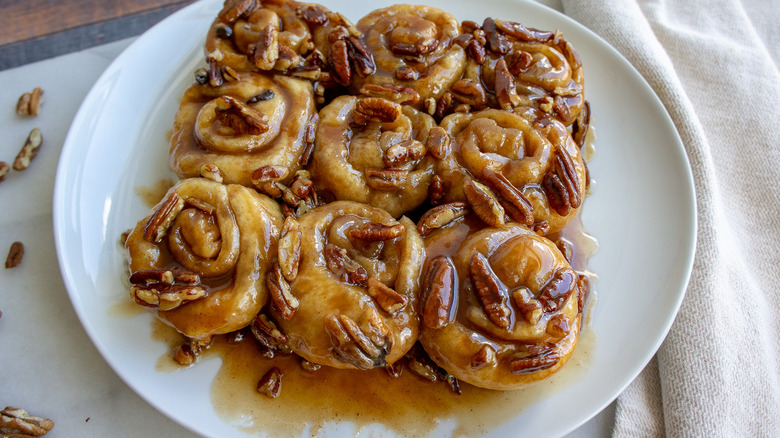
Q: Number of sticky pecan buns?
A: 9